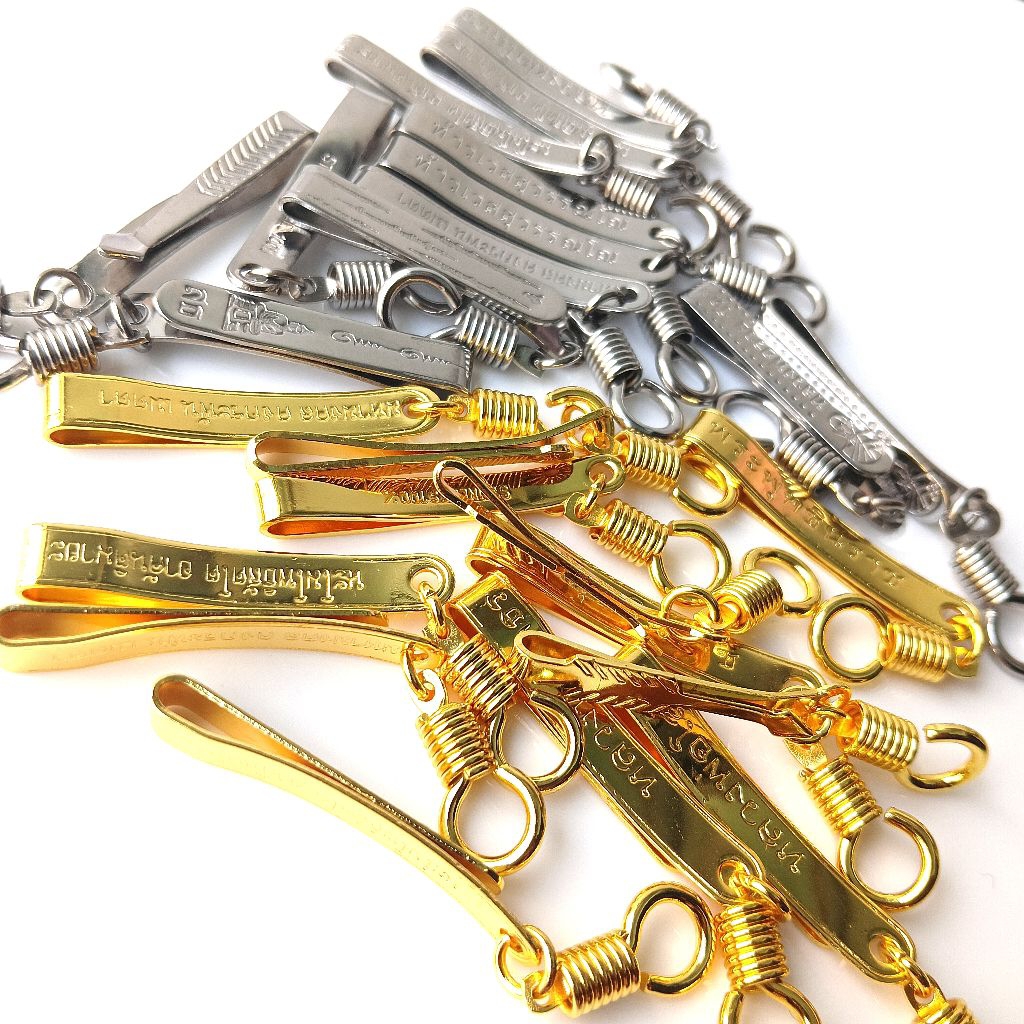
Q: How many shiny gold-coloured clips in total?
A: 12